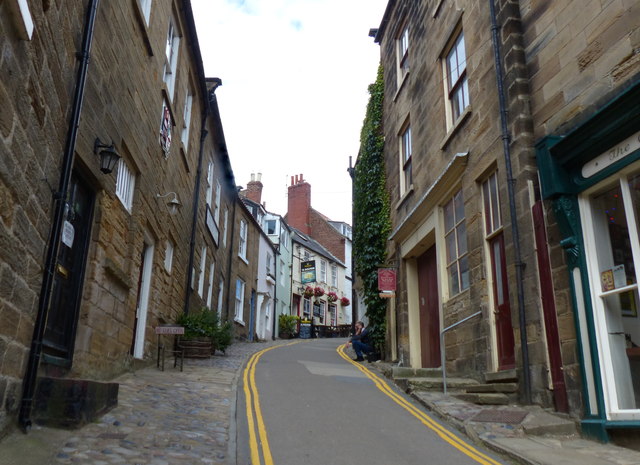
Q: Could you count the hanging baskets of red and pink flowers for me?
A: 4